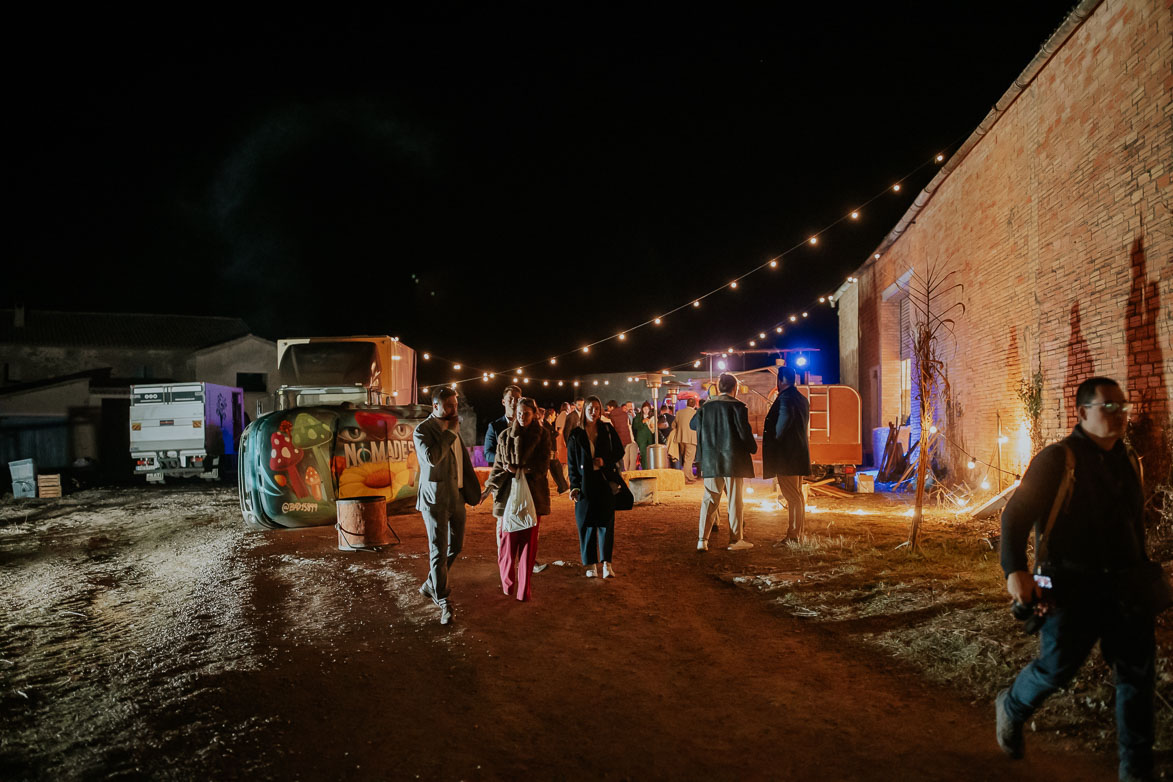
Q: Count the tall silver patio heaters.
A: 2